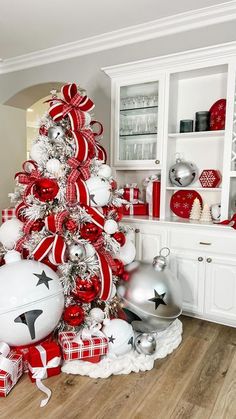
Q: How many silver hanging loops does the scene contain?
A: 2